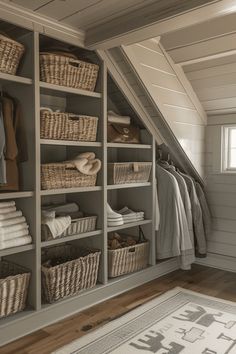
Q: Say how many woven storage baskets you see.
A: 9